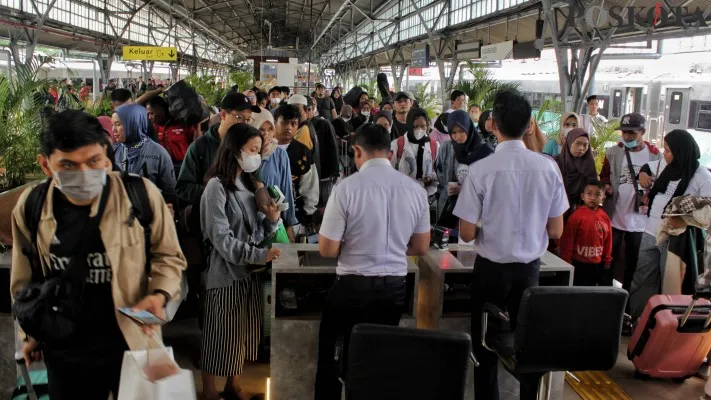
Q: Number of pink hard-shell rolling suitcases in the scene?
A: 1